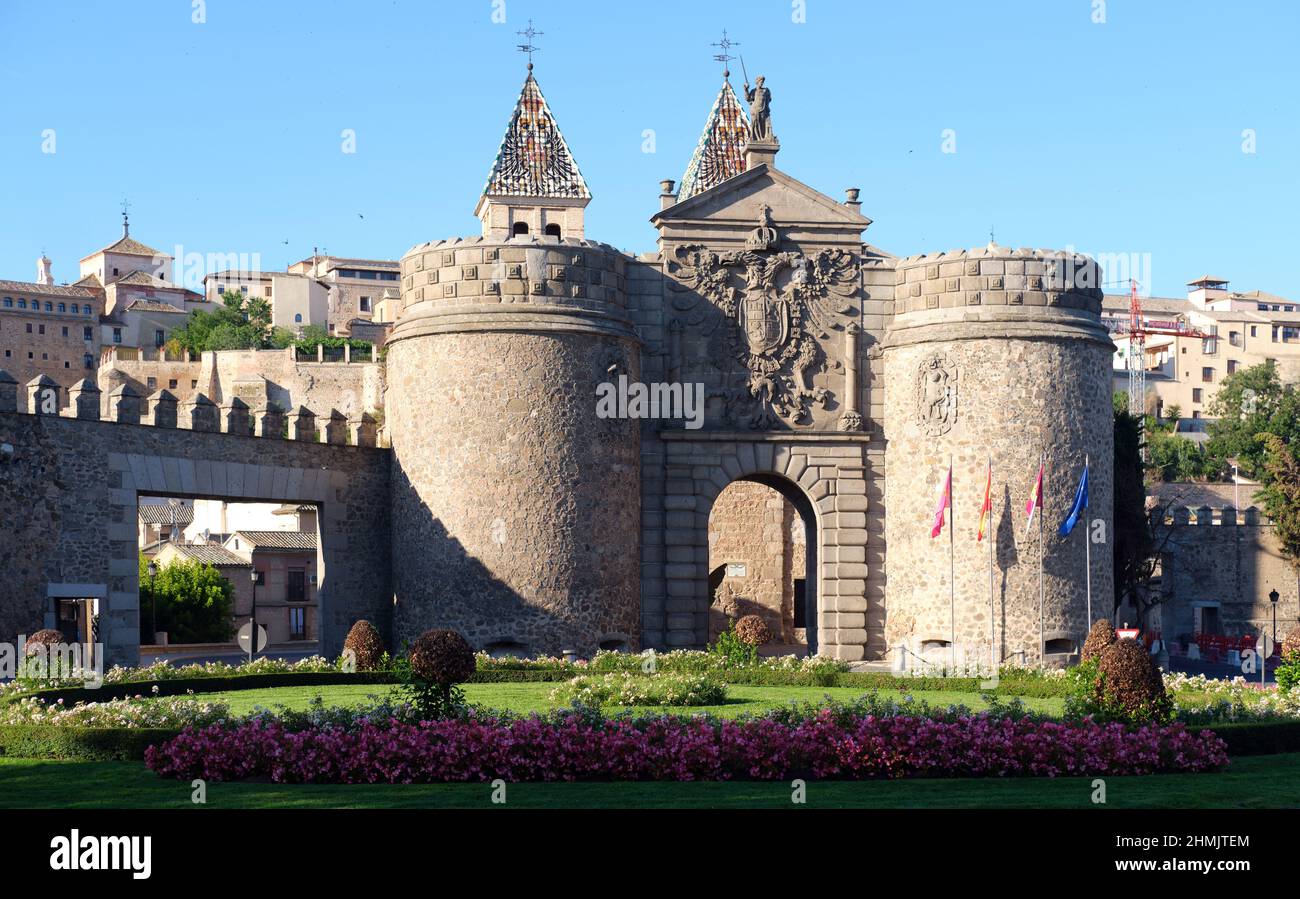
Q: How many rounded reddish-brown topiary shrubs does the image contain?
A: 7